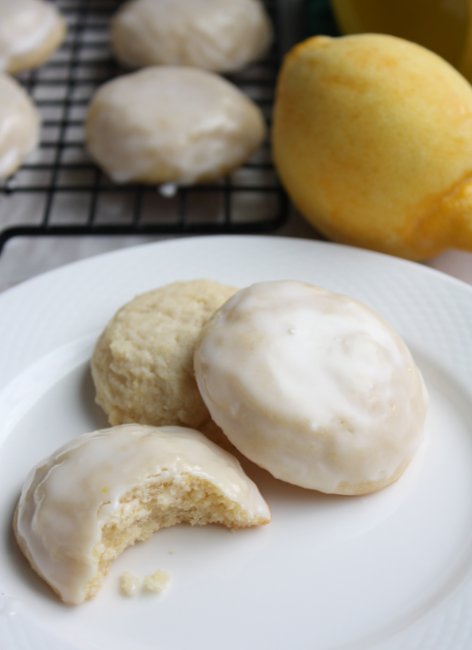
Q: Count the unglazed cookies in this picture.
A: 1